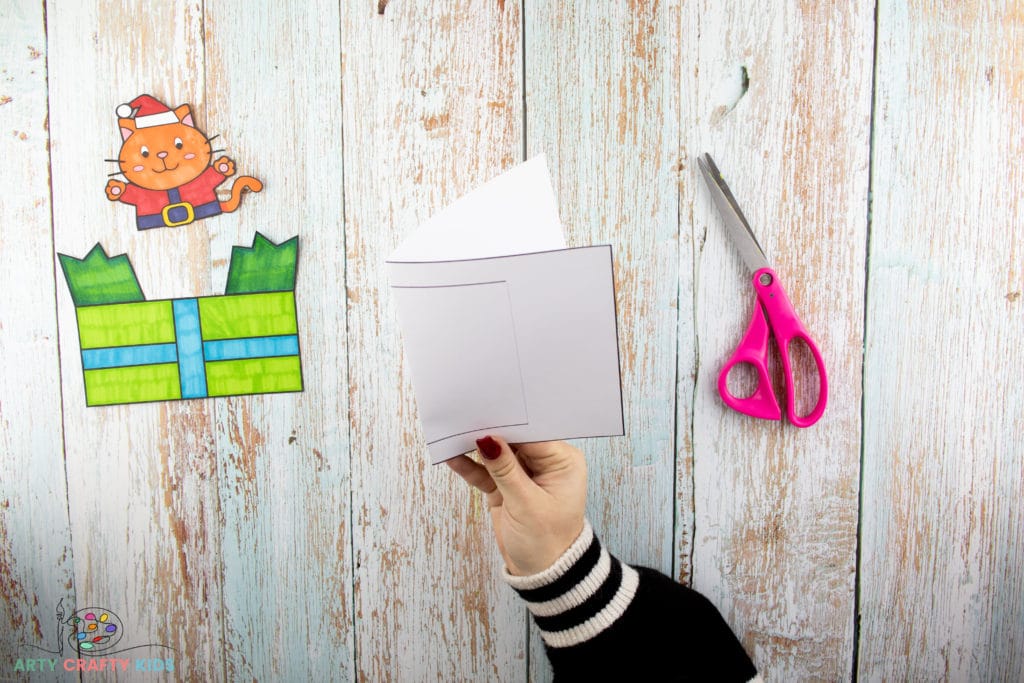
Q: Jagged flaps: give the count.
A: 2